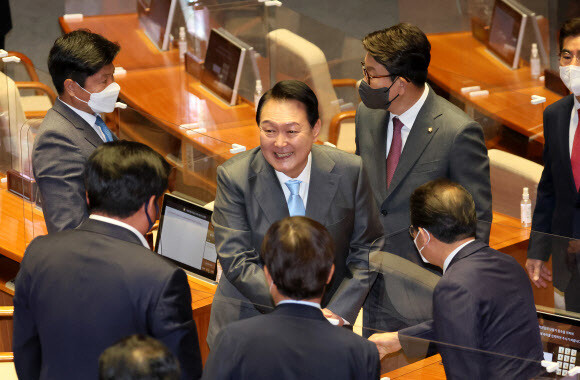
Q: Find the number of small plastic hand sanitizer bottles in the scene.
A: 4